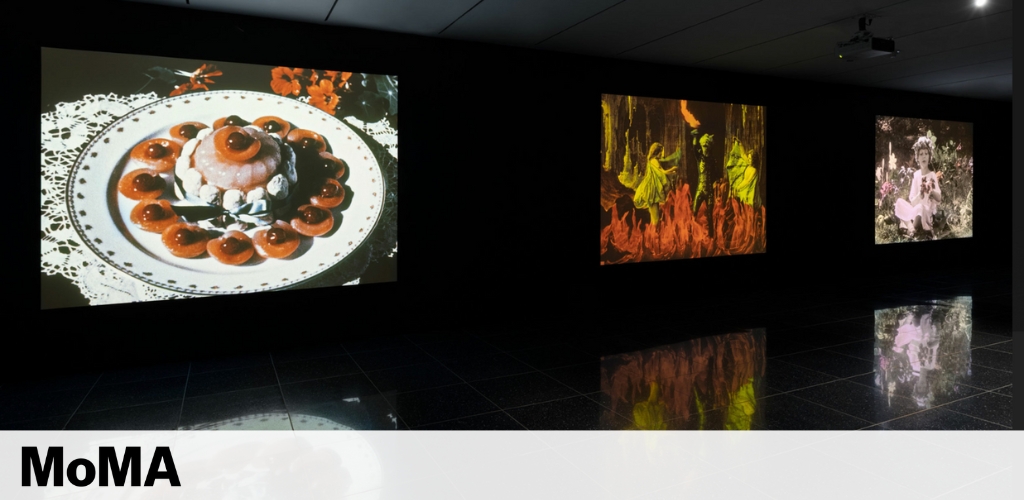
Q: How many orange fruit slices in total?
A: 14